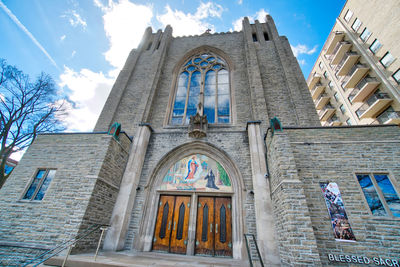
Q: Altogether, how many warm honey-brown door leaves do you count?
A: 4